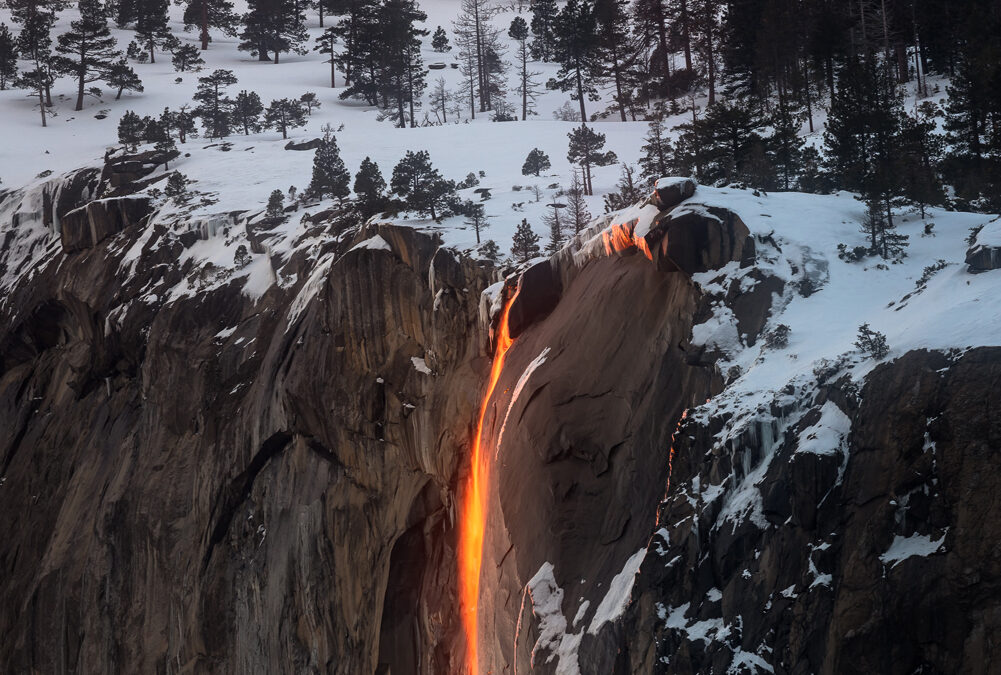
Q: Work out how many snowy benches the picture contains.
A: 0